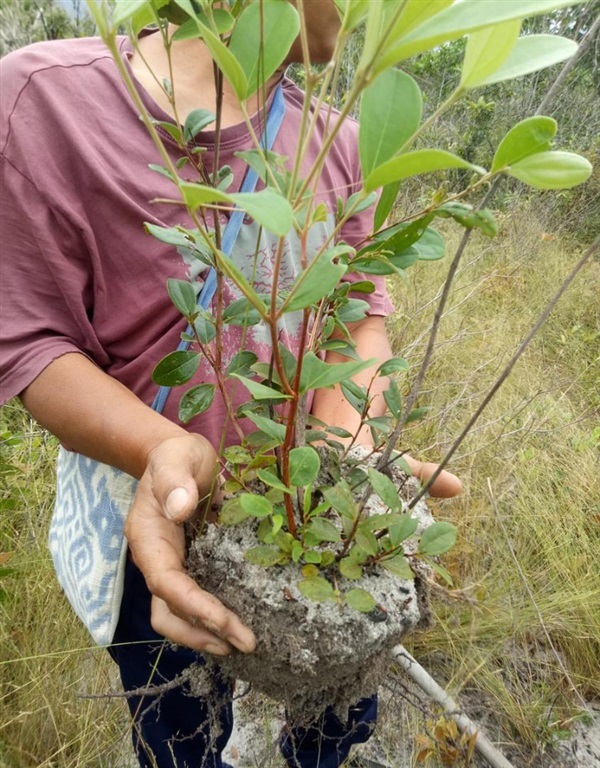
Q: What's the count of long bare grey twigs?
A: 2